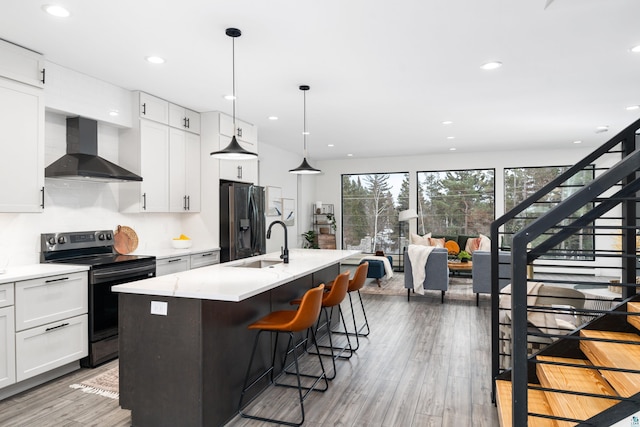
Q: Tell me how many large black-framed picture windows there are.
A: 3